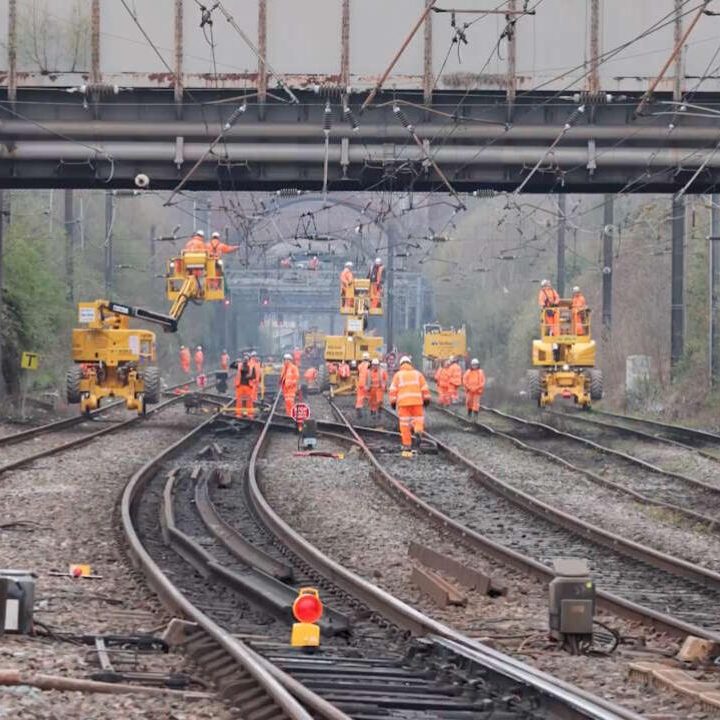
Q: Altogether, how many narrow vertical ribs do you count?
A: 9